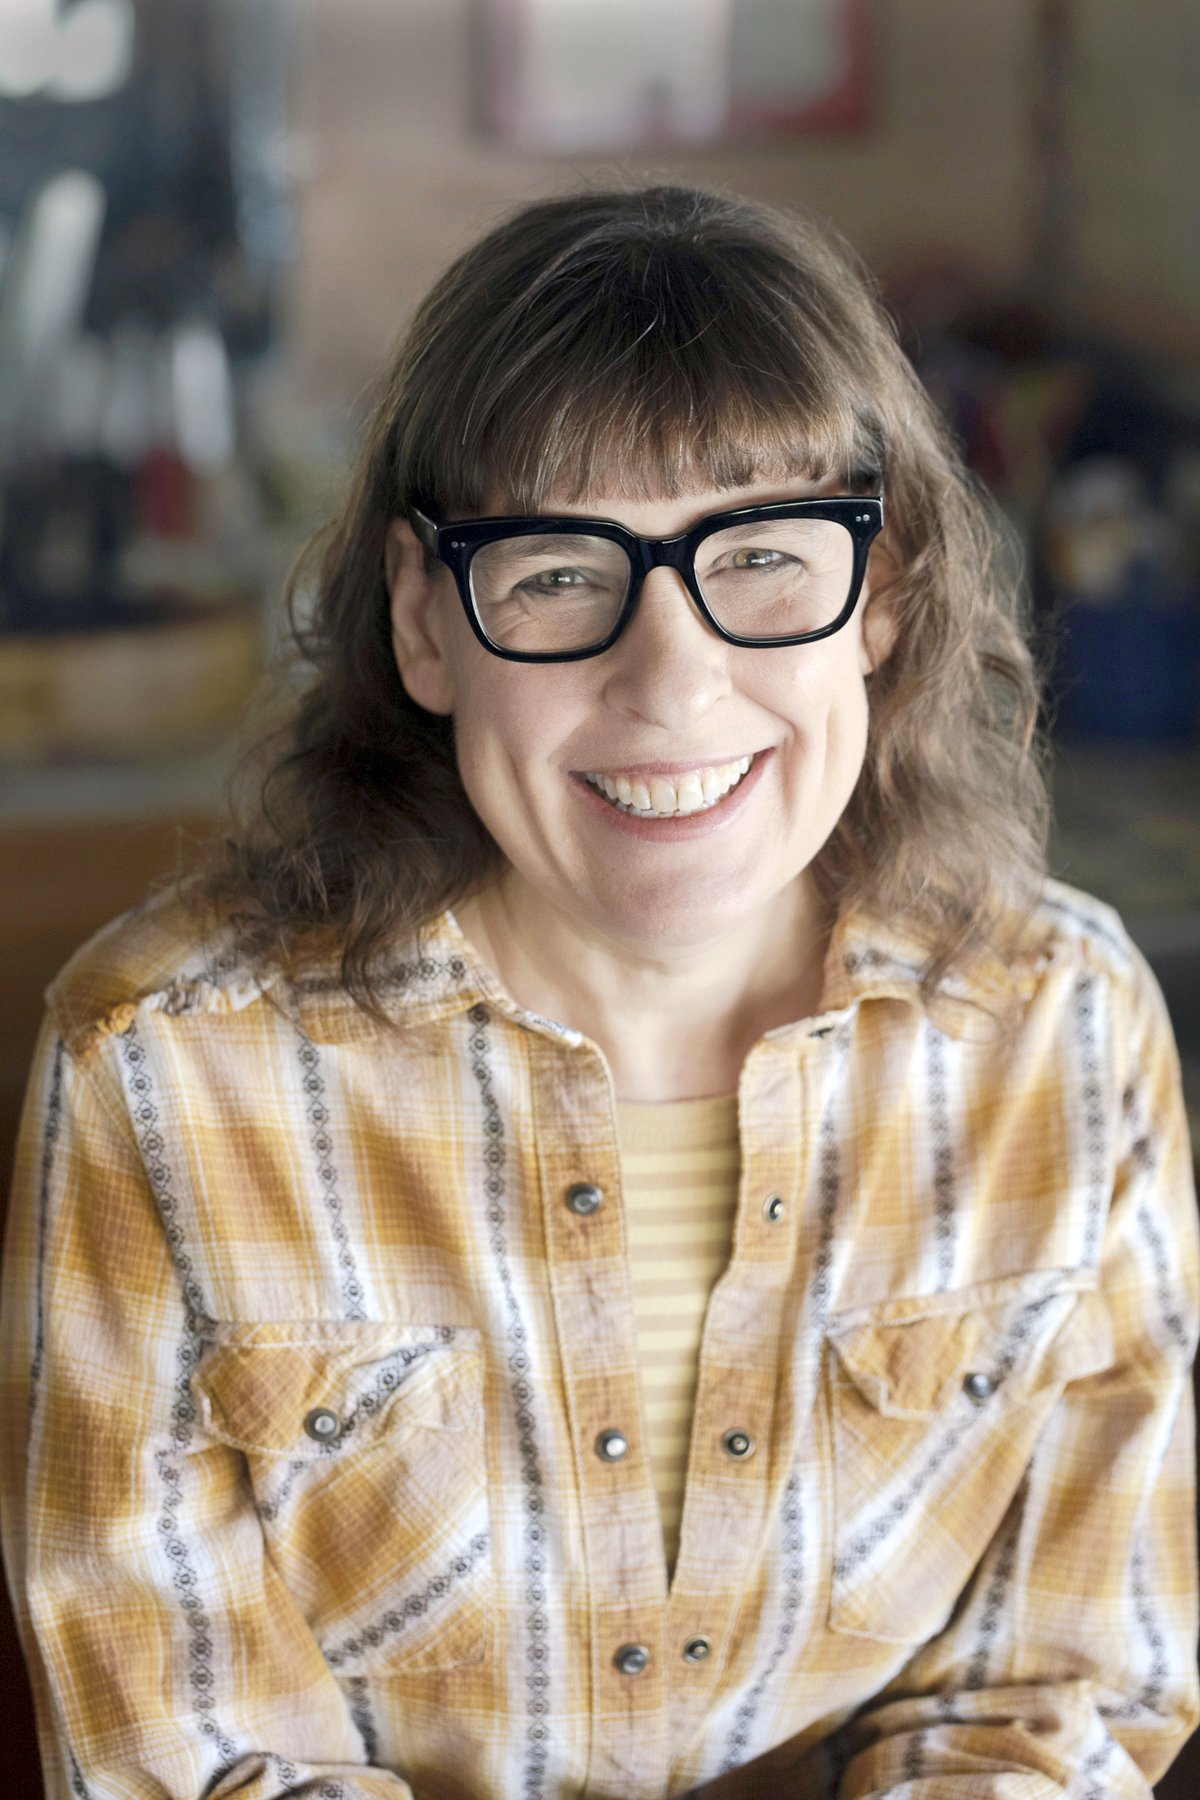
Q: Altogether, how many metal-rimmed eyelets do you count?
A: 3